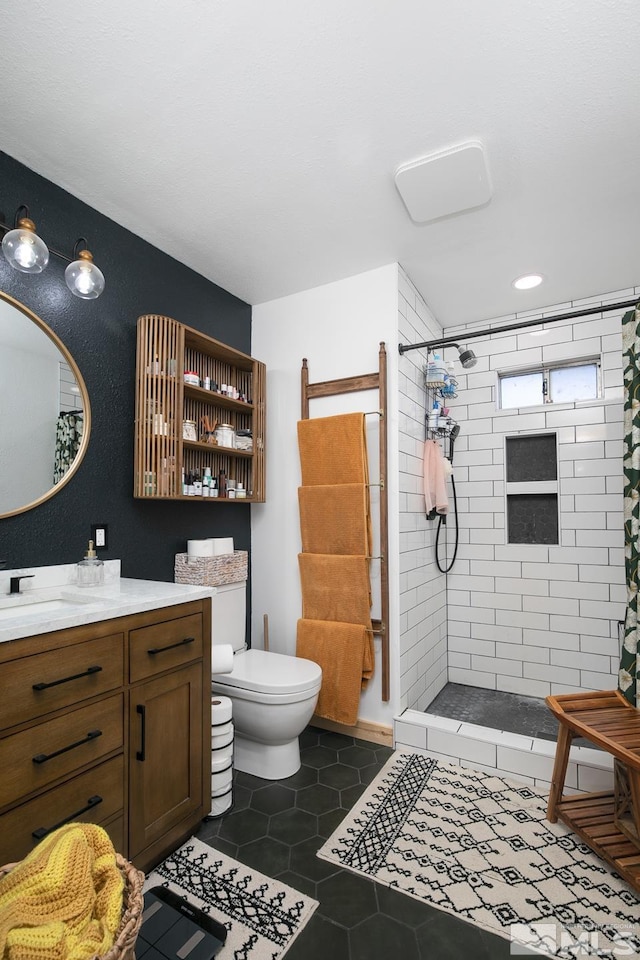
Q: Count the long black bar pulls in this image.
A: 5